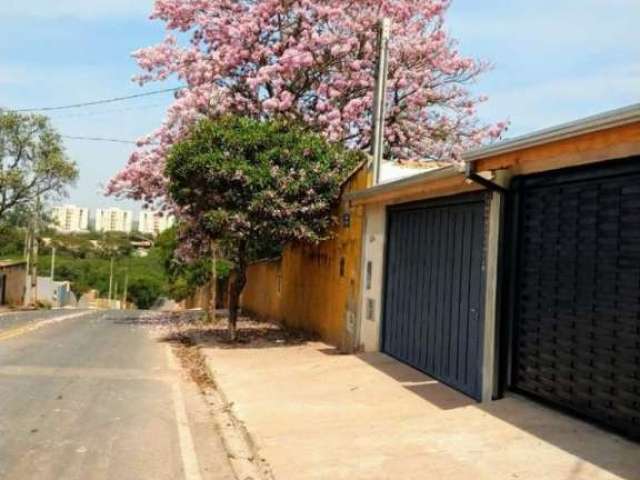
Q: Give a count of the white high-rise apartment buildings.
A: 3